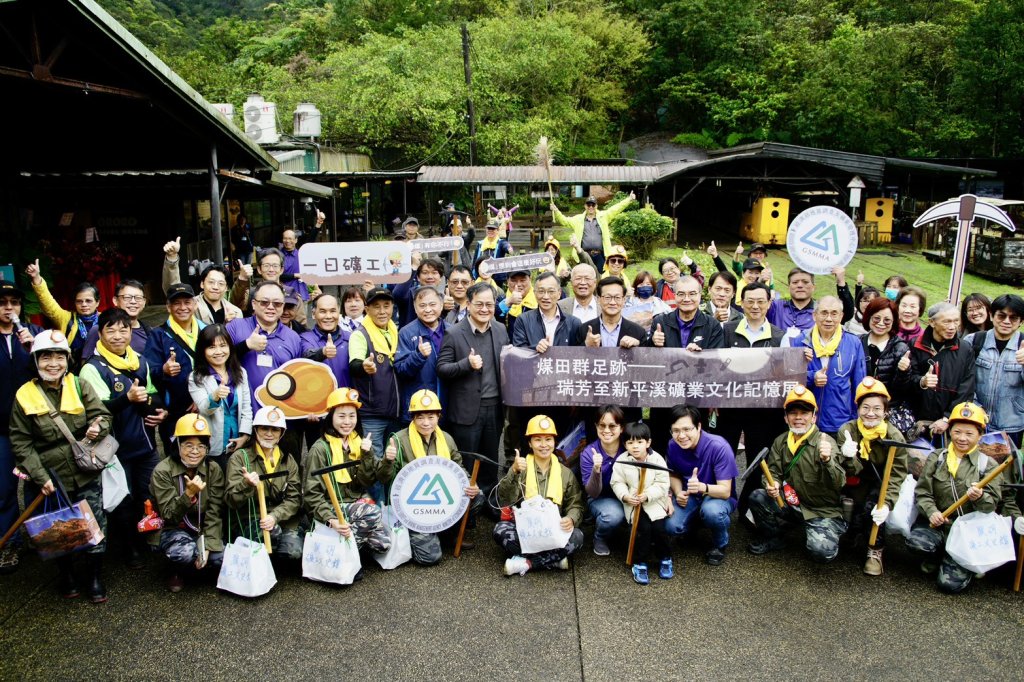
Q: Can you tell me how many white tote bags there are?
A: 7